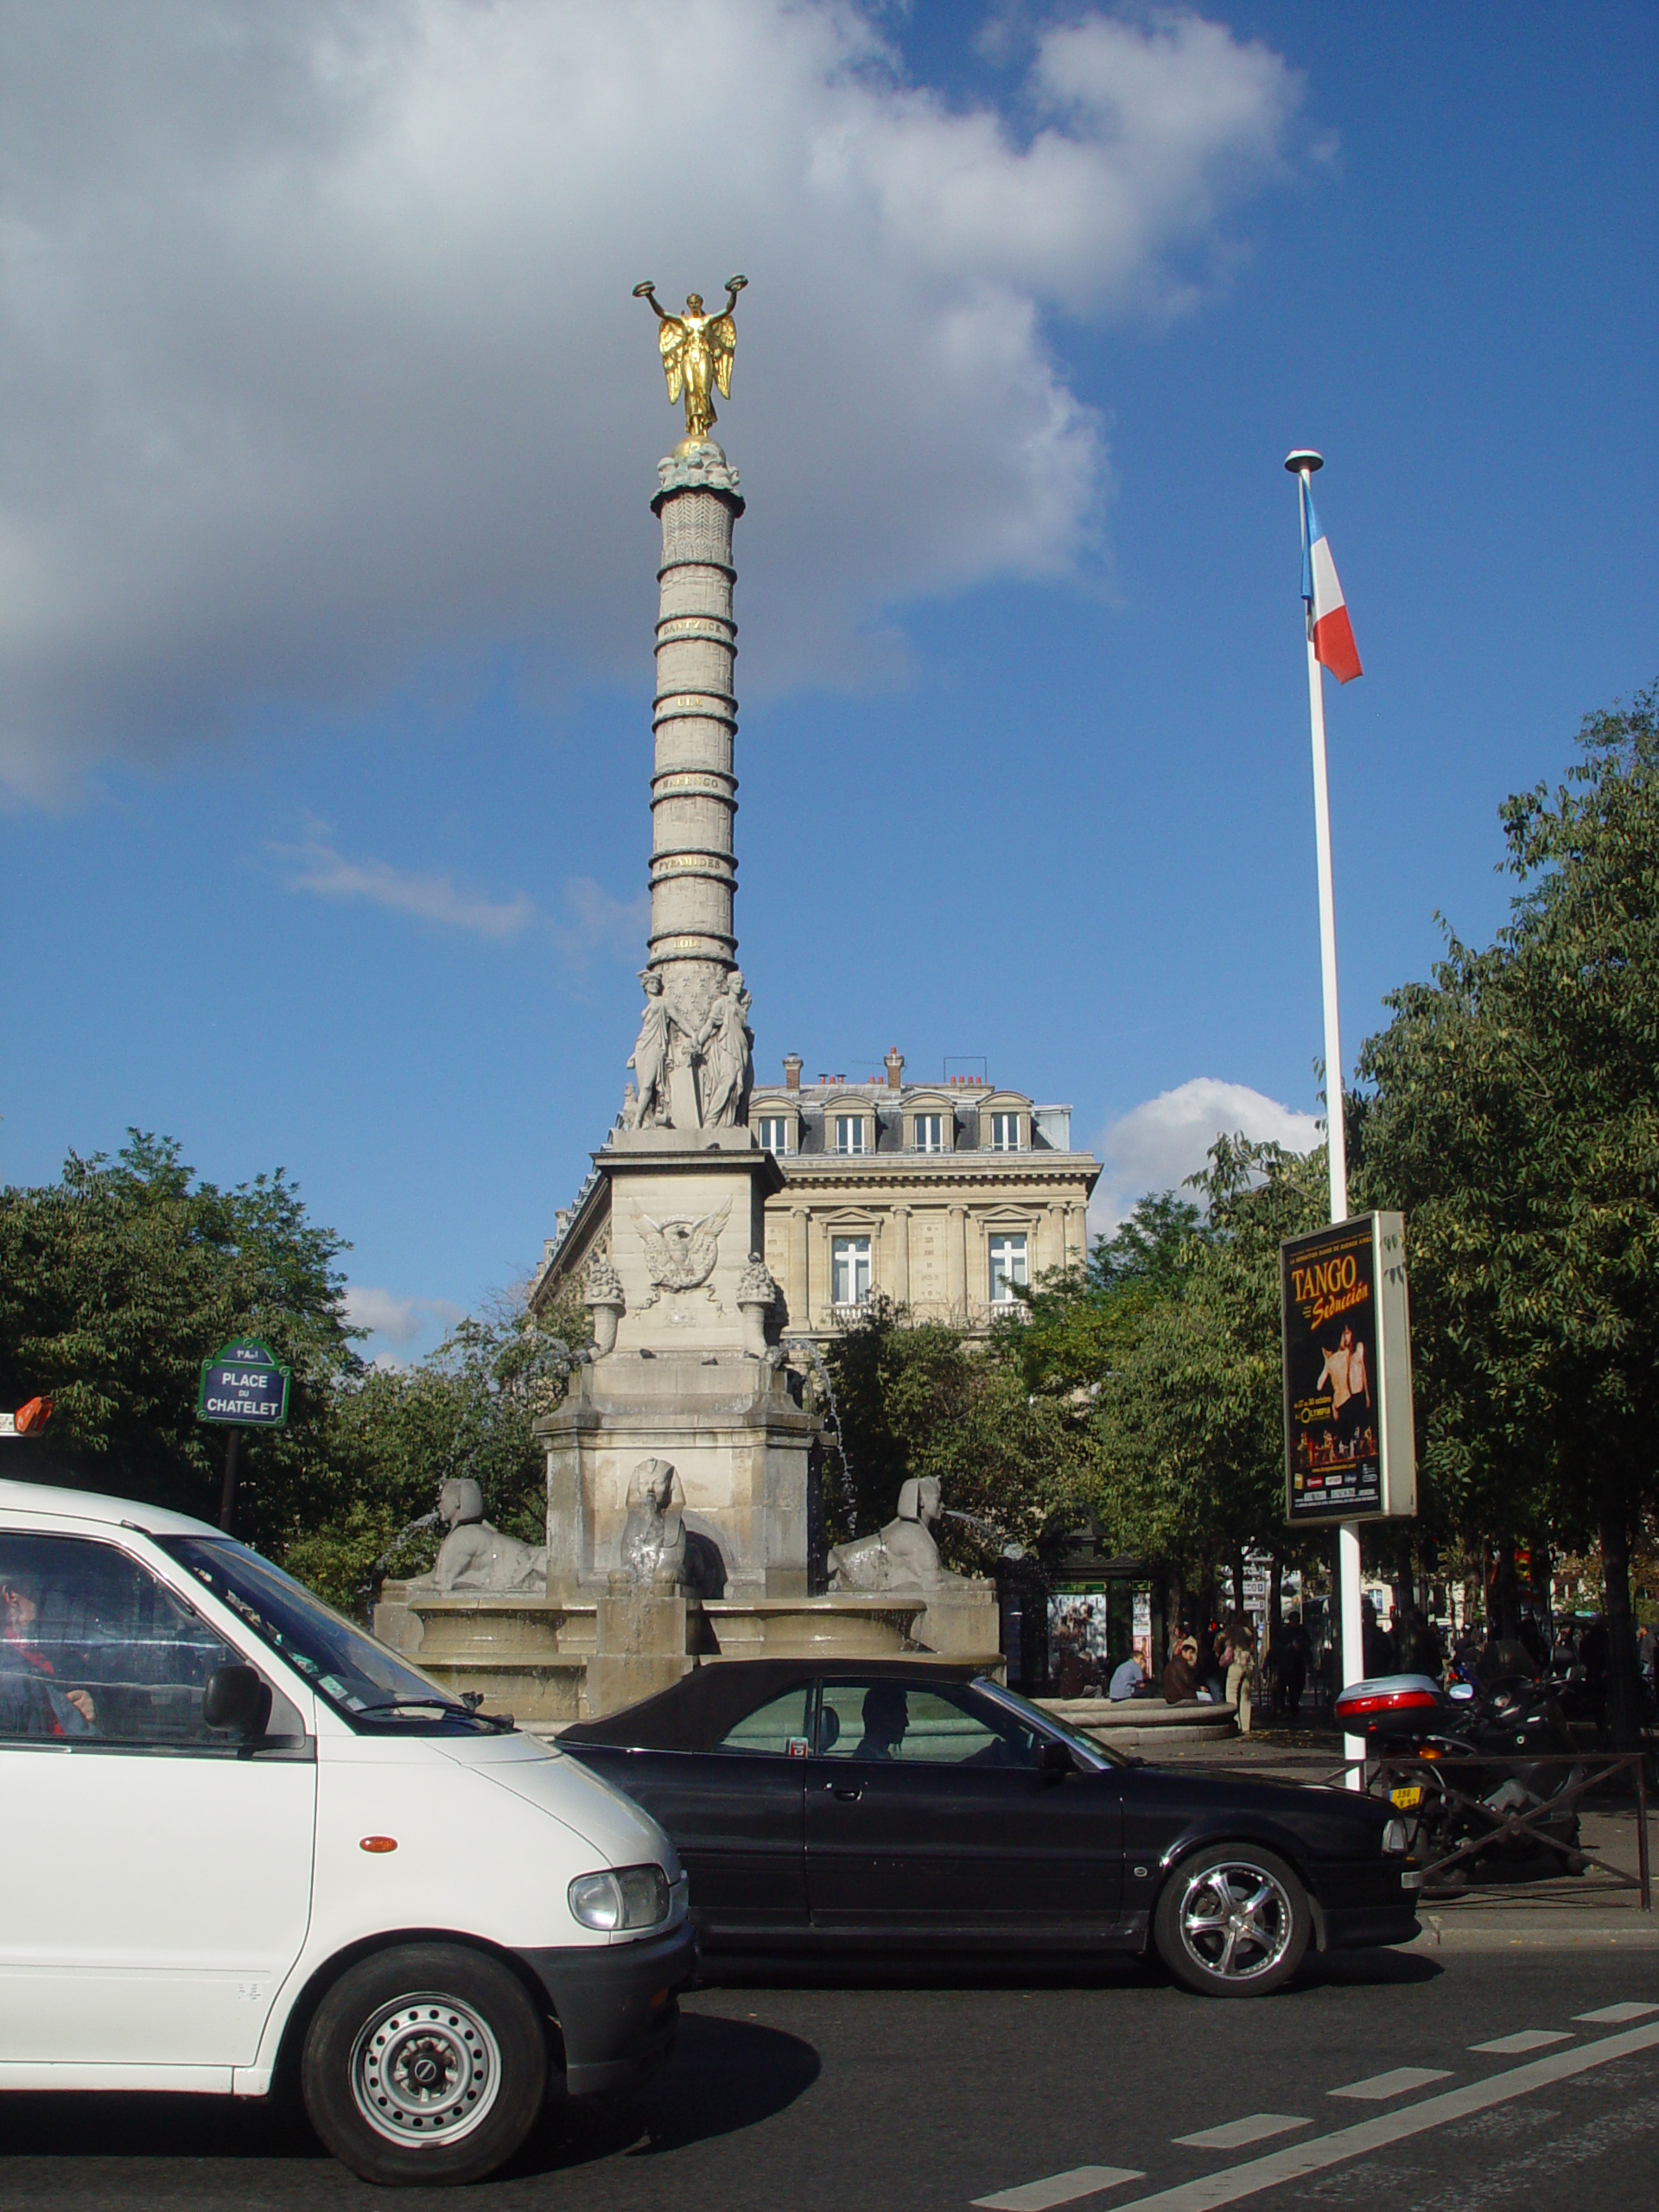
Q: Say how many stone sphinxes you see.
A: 3